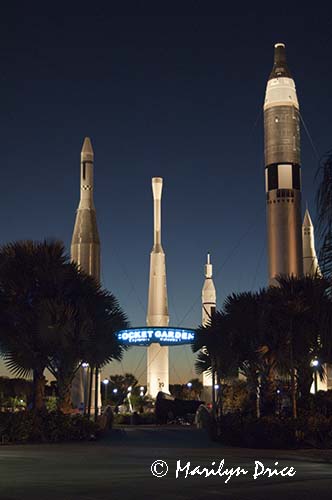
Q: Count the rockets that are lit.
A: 5